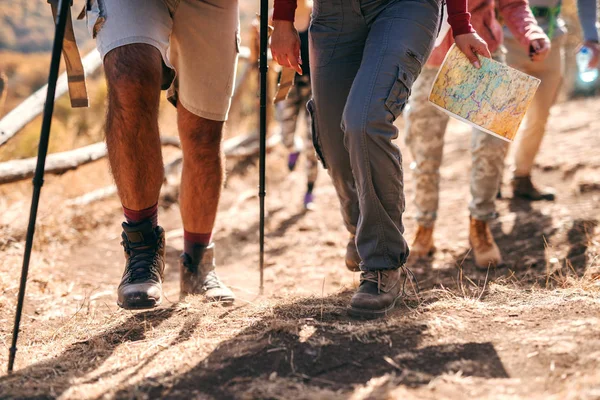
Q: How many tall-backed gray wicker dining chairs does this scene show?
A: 0